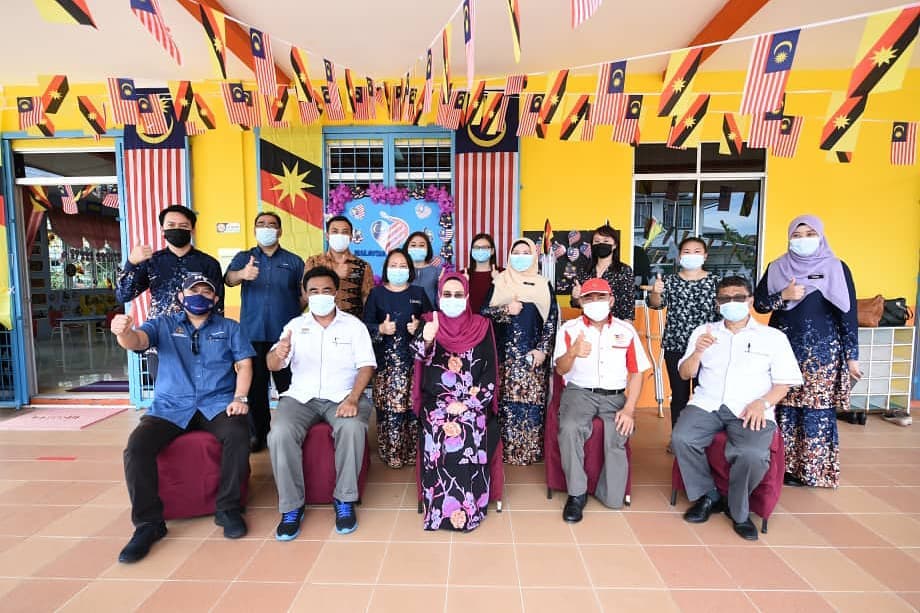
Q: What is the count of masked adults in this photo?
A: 15